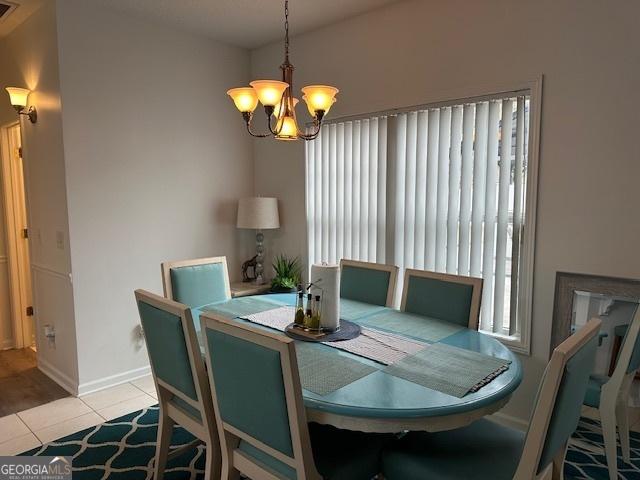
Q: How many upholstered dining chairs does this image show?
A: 6